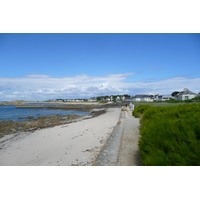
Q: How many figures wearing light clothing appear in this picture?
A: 2